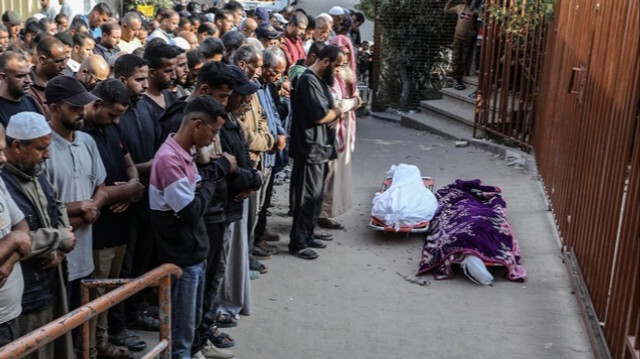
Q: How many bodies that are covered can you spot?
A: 2